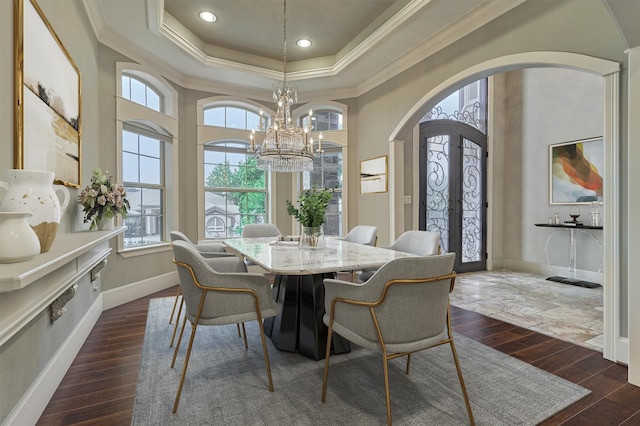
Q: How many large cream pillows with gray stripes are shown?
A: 0